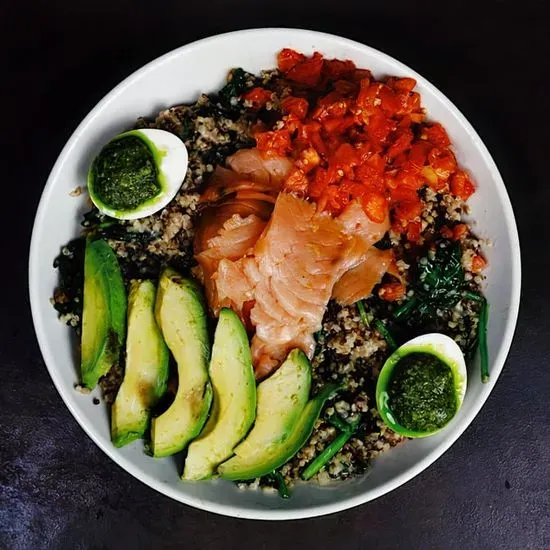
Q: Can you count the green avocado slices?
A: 6